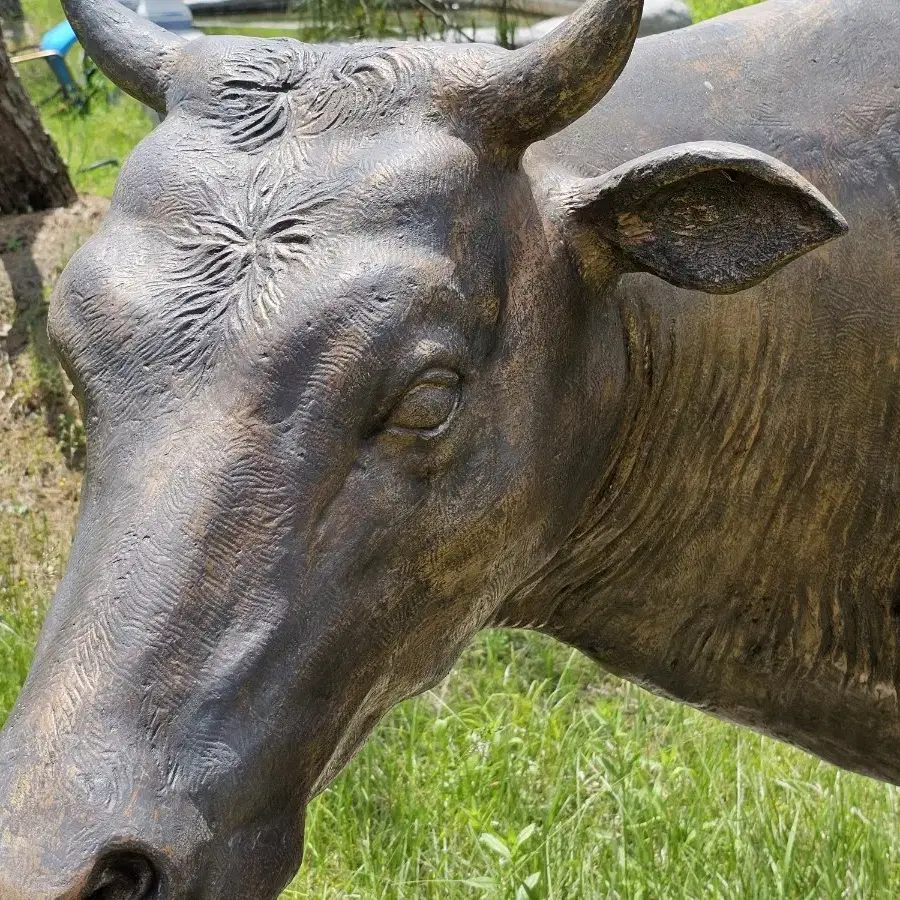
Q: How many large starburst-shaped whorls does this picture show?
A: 2